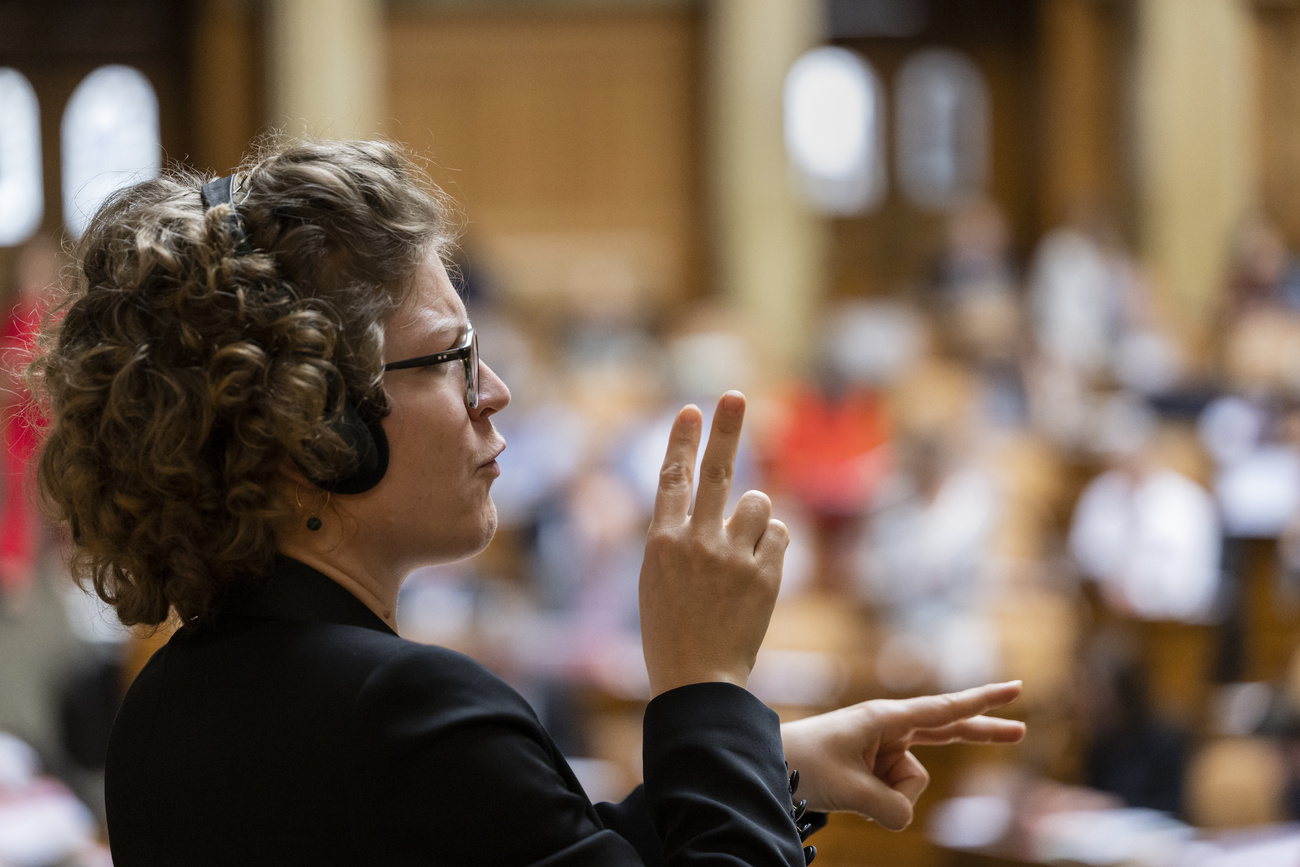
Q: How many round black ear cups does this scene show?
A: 1